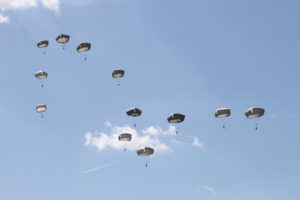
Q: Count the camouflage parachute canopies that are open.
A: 12